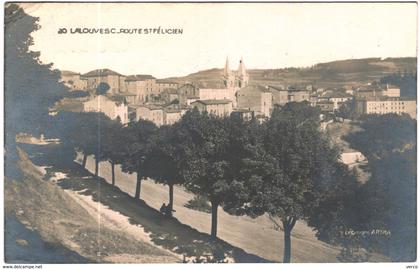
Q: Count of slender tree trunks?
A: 7